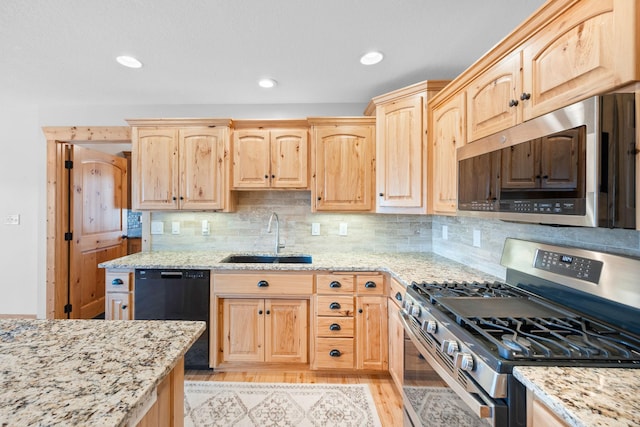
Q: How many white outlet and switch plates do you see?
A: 8